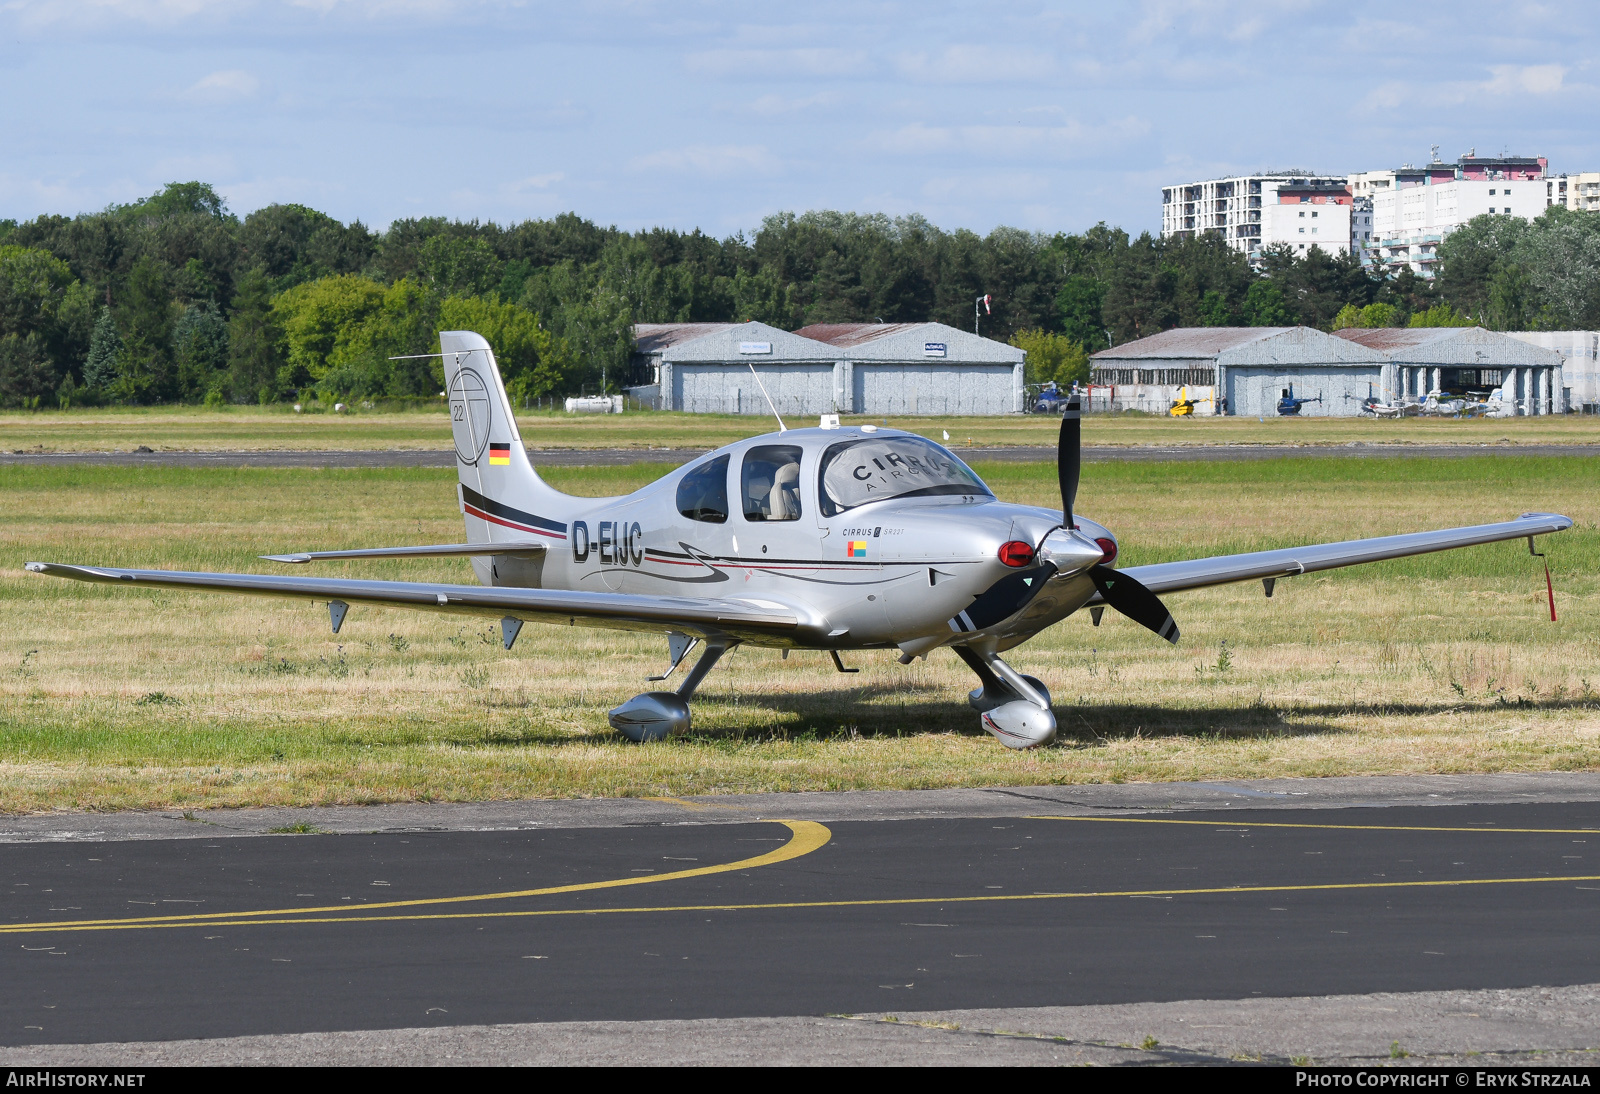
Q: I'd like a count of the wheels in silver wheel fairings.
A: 3